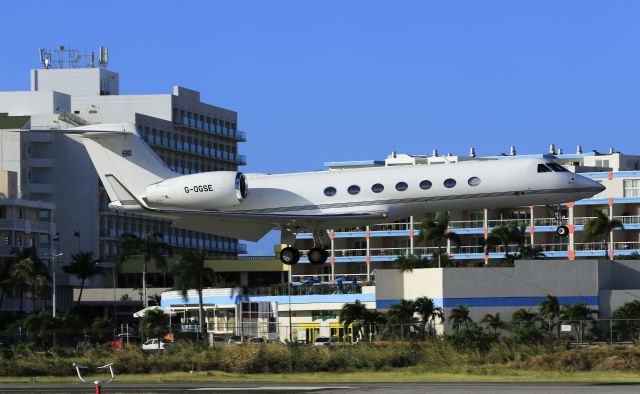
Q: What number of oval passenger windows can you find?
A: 7